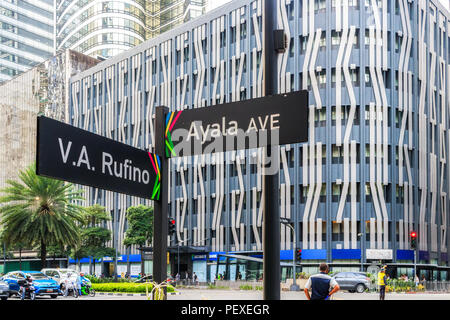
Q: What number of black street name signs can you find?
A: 2